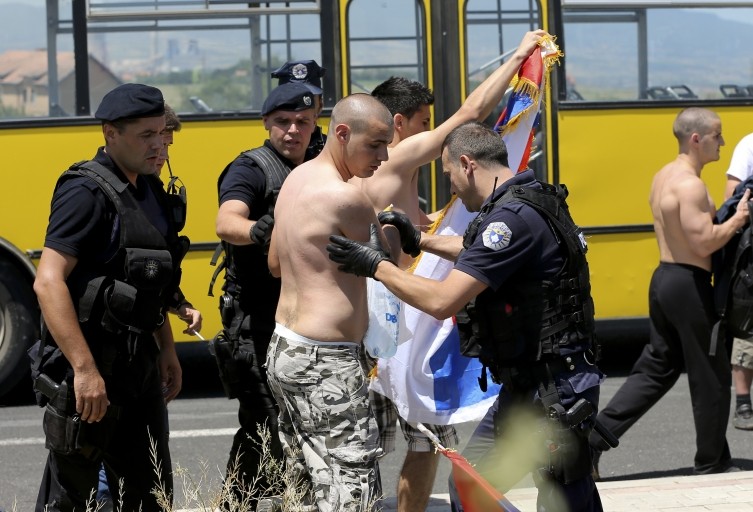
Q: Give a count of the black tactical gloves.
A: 3